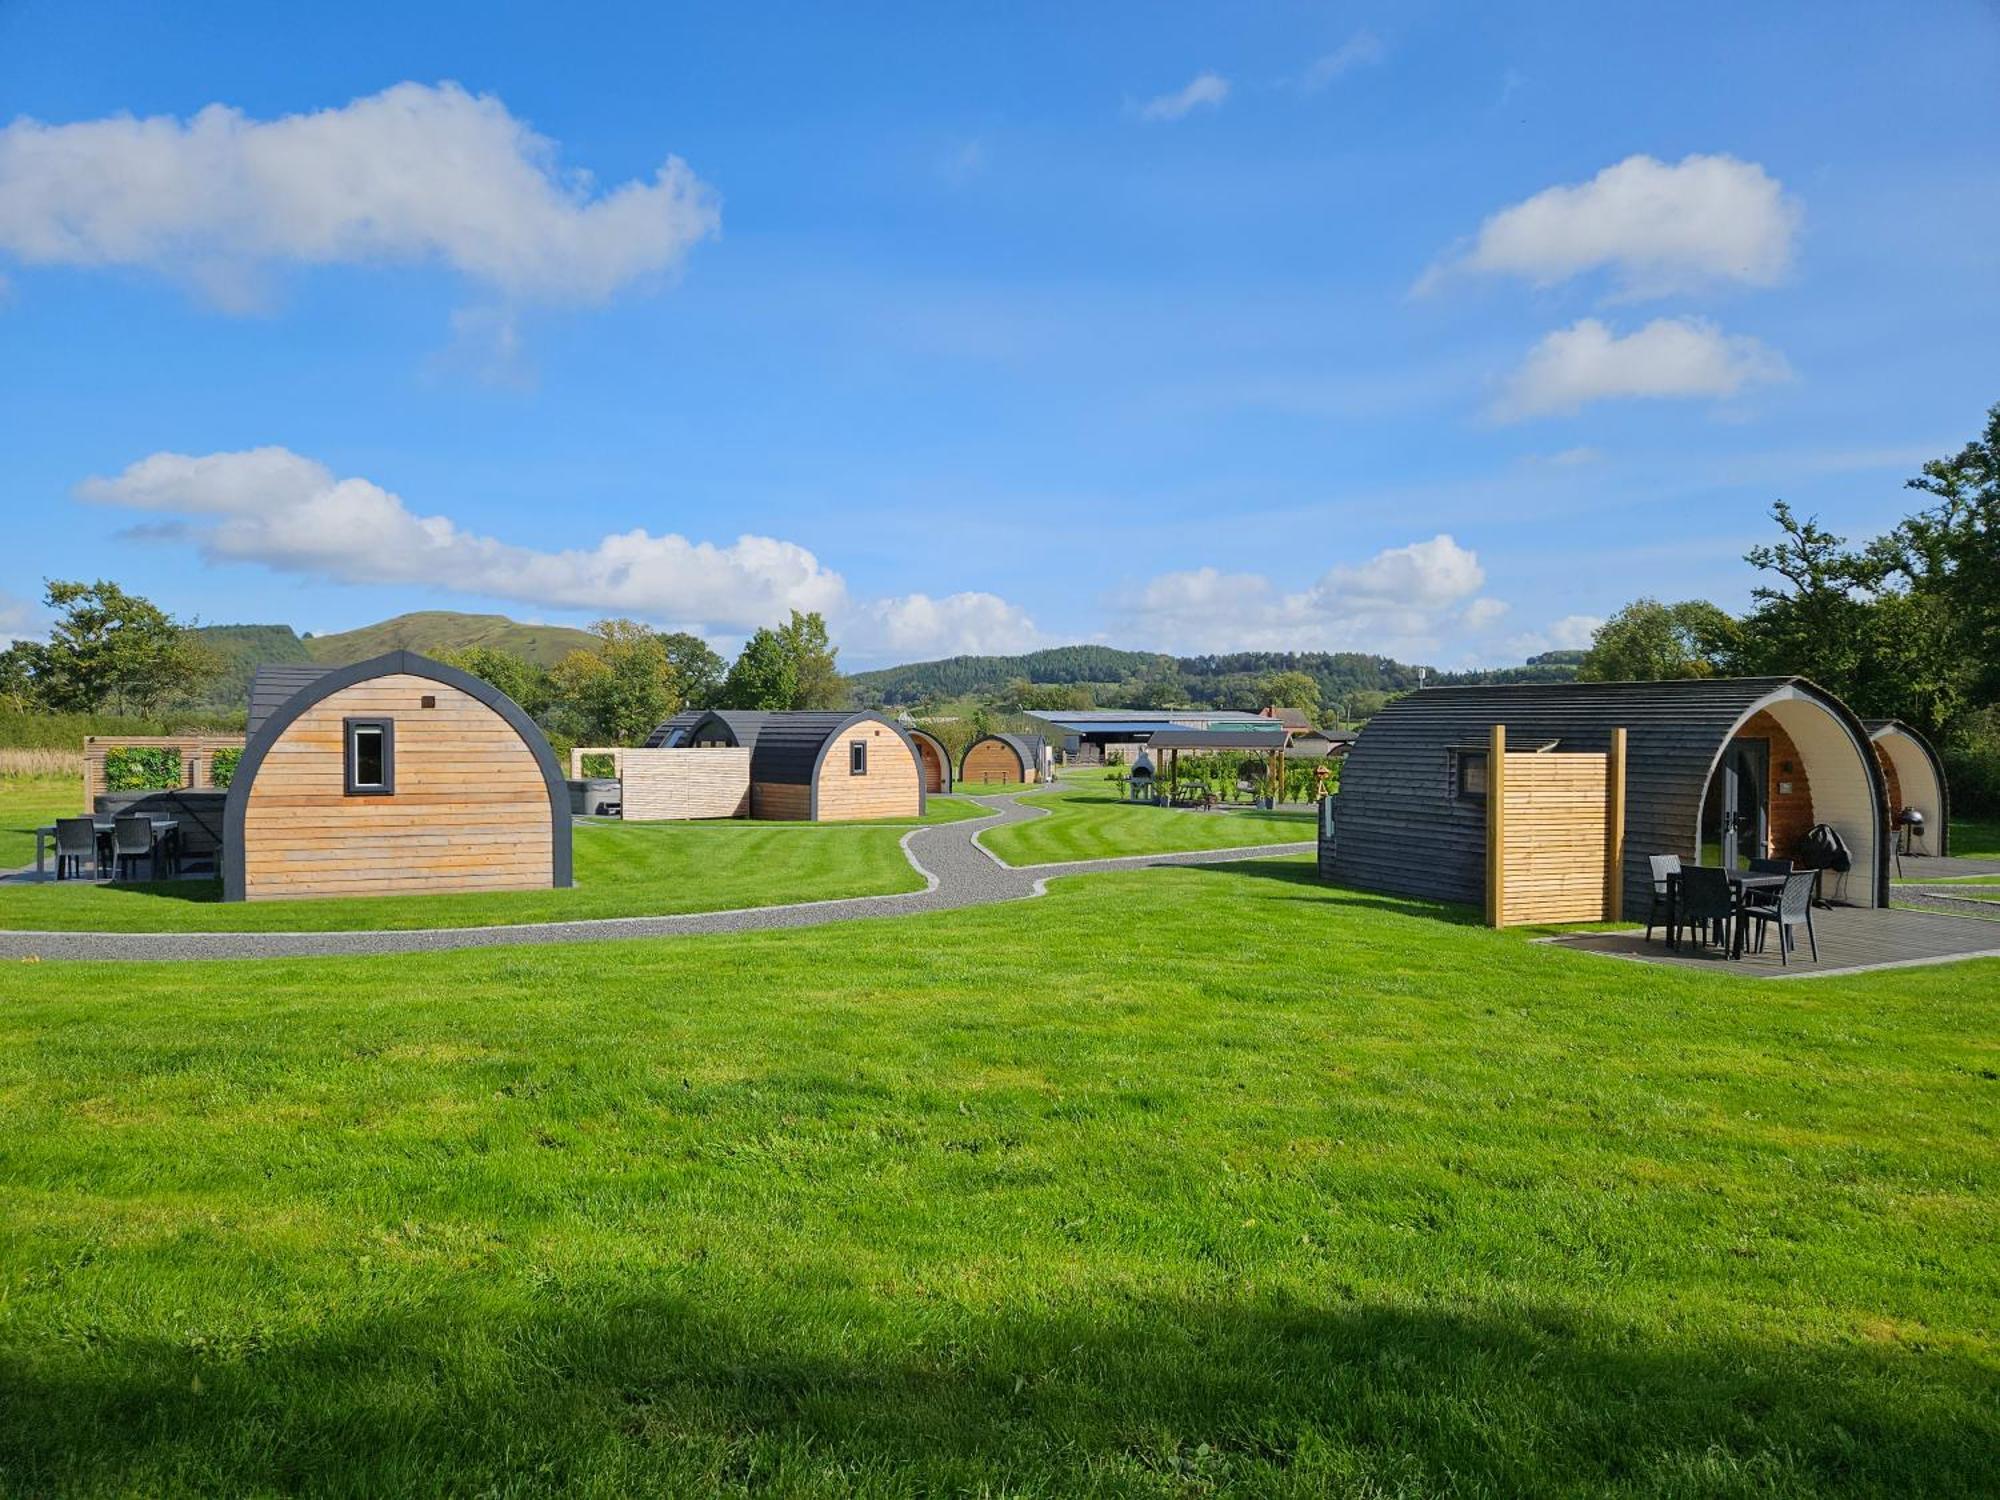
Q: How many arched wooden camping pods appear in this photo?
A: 6